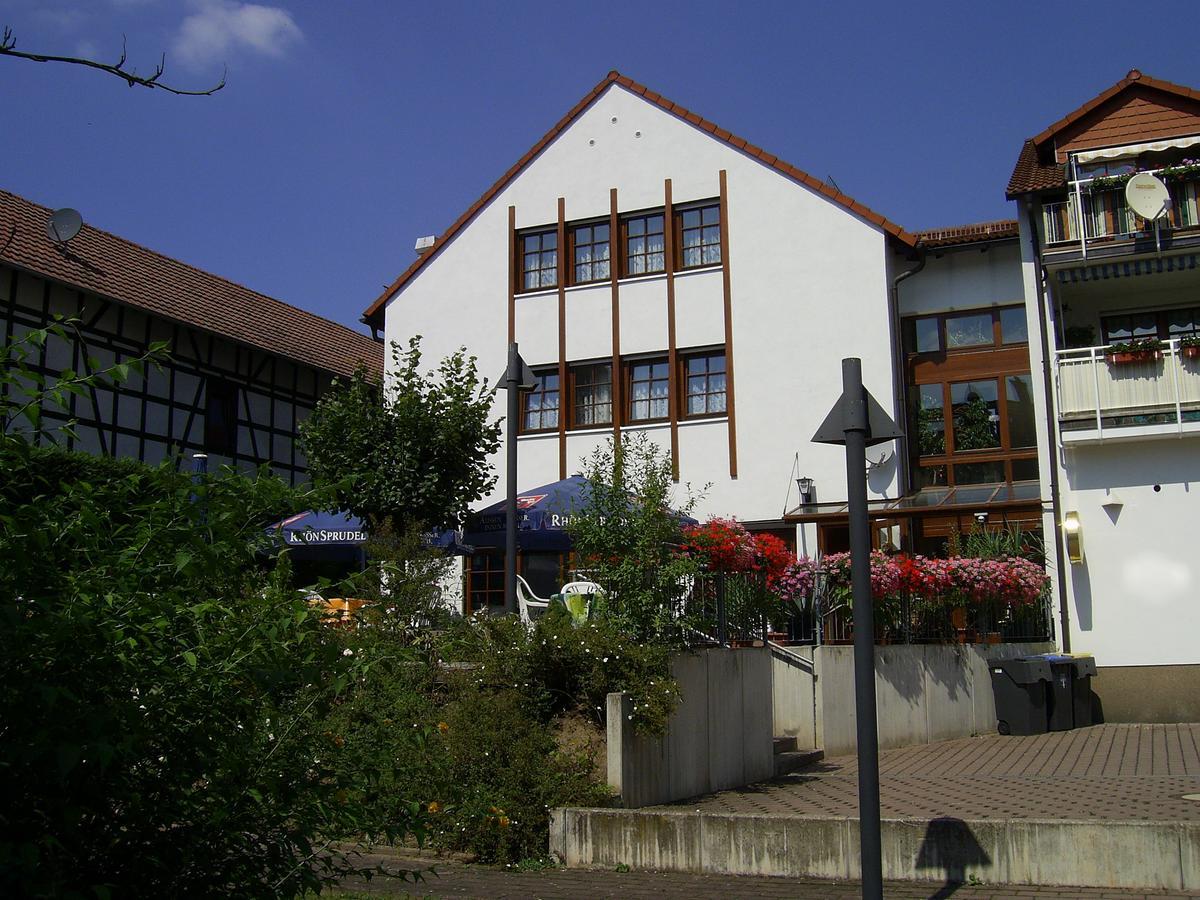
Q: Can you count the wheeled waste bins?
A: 3